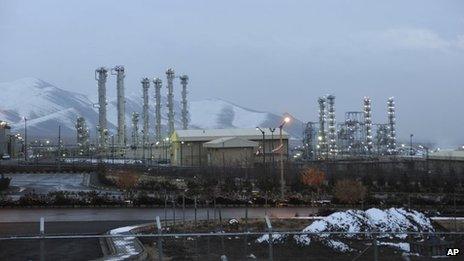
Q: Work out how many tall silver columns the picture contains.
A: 10